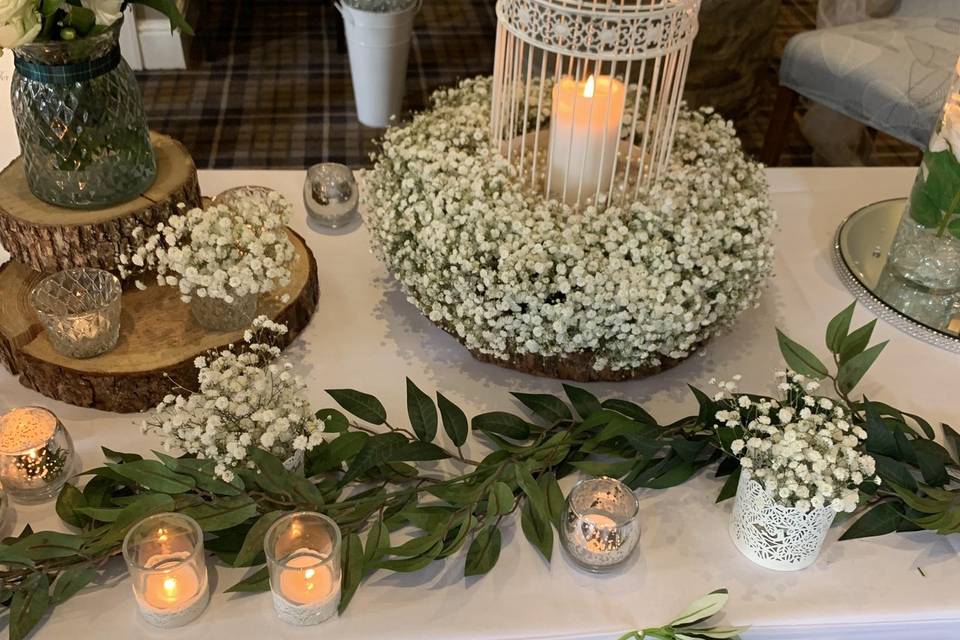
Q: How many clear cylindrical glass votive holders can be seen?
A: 2